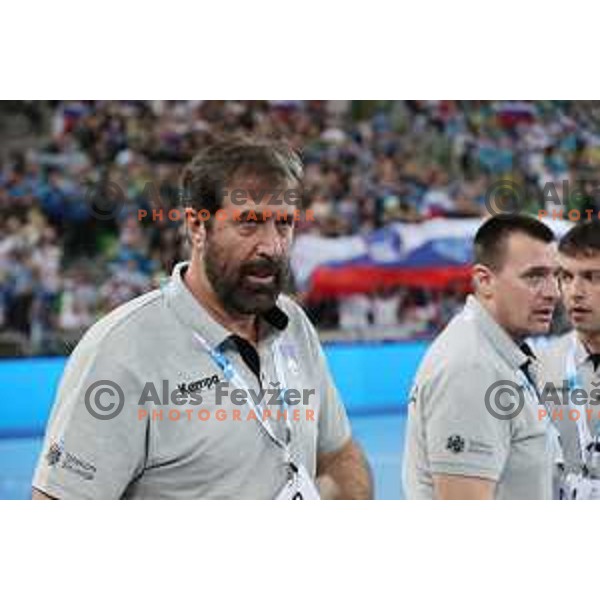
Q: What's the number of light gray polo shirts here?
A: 3